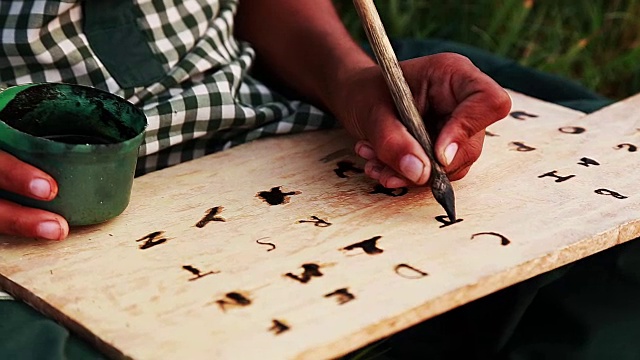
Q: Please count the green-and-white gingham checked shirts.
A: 1